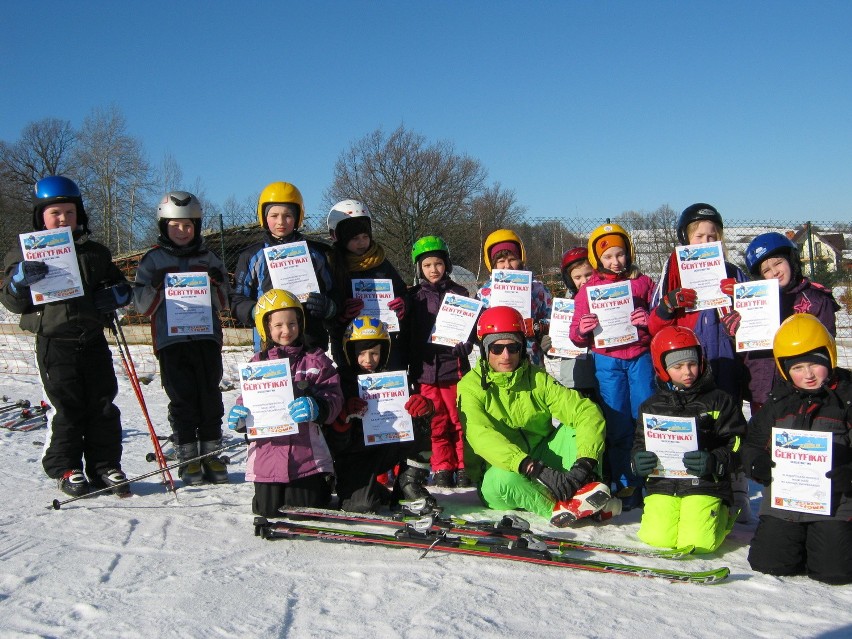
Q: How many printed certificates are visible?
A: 14